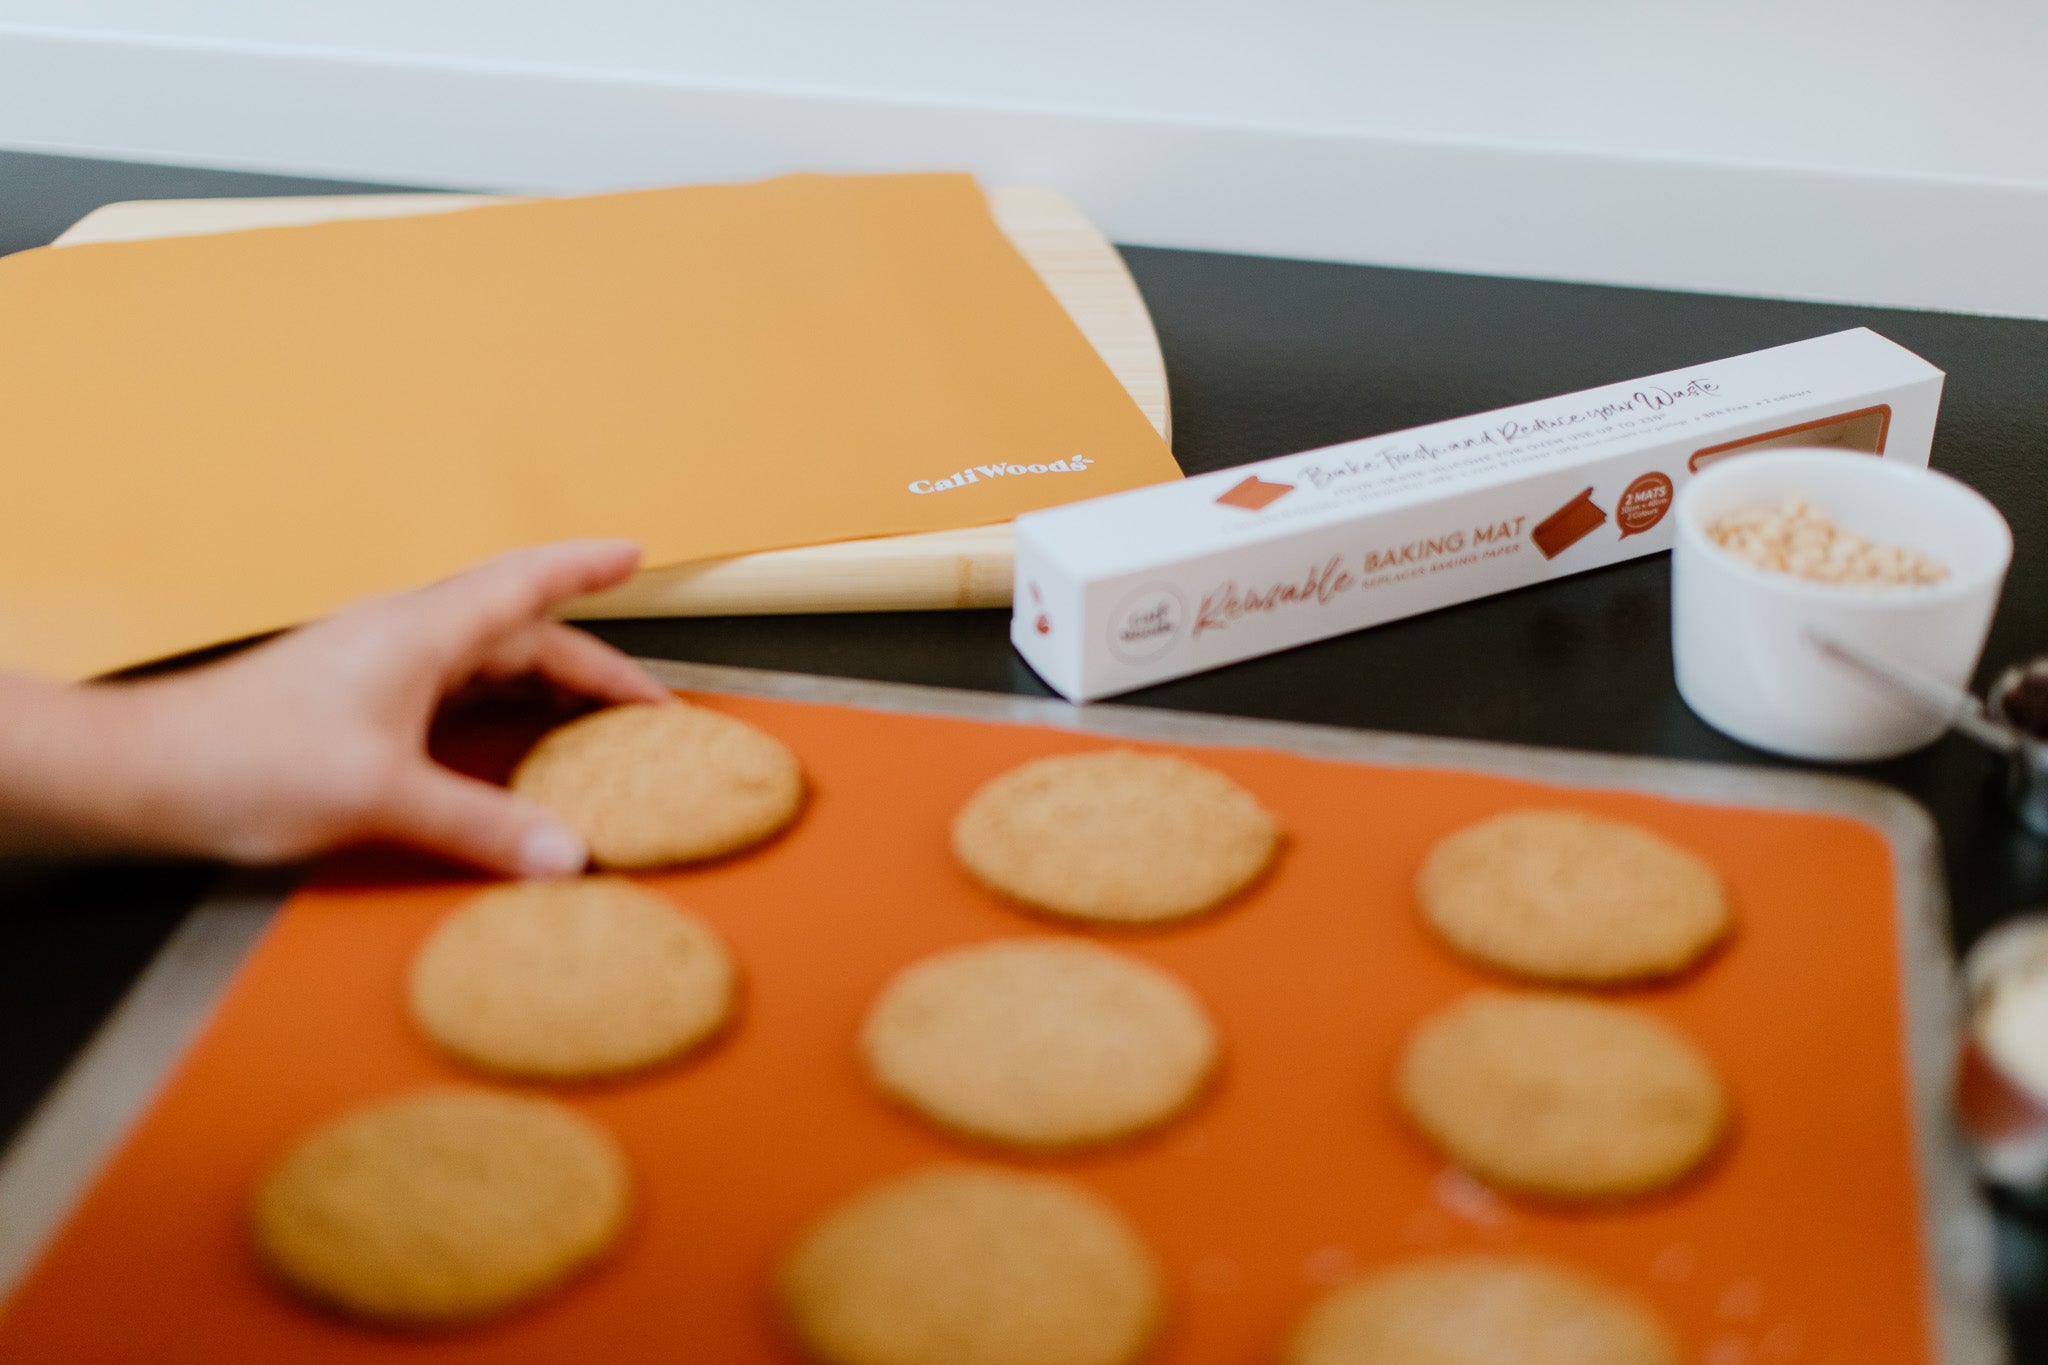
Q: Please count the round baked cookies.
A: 9